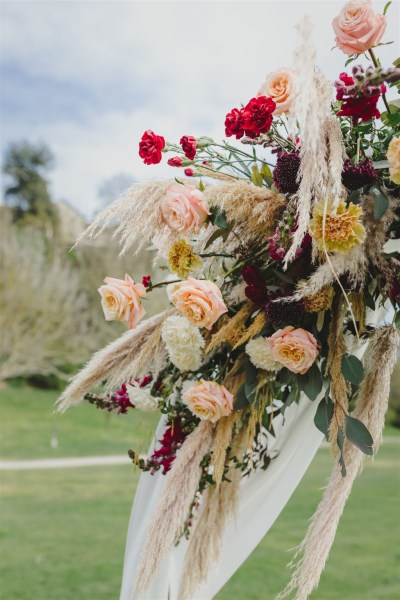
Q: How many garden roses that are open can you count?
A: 7